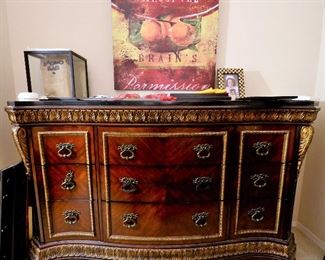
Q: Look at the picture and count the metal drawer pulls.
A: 12